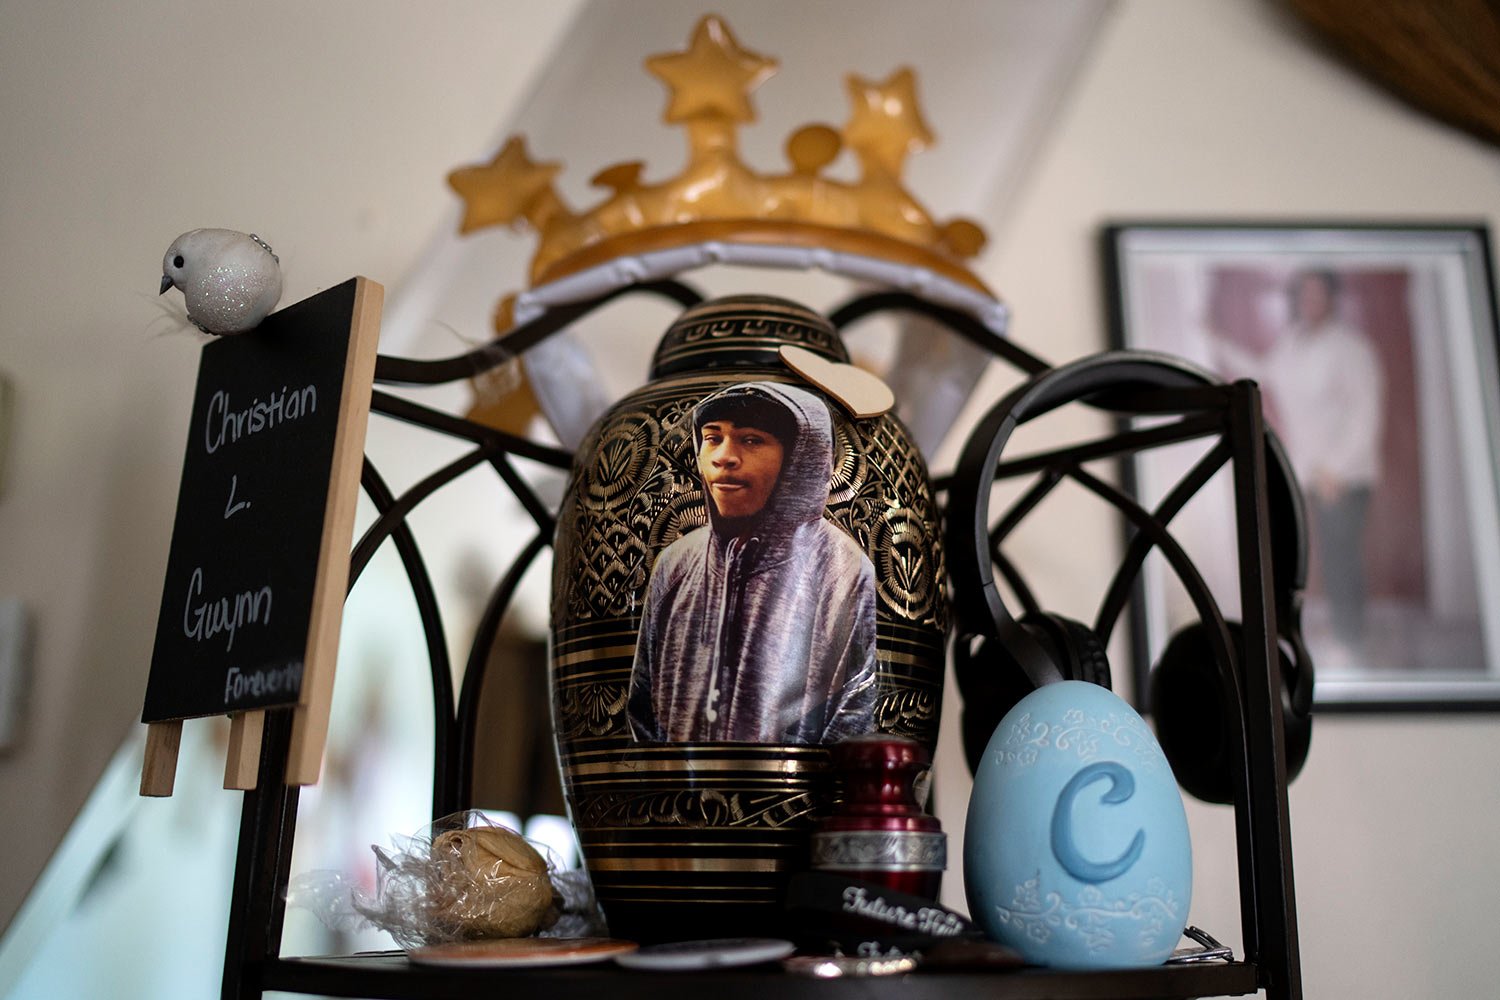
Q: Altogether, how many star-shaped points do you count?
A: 3